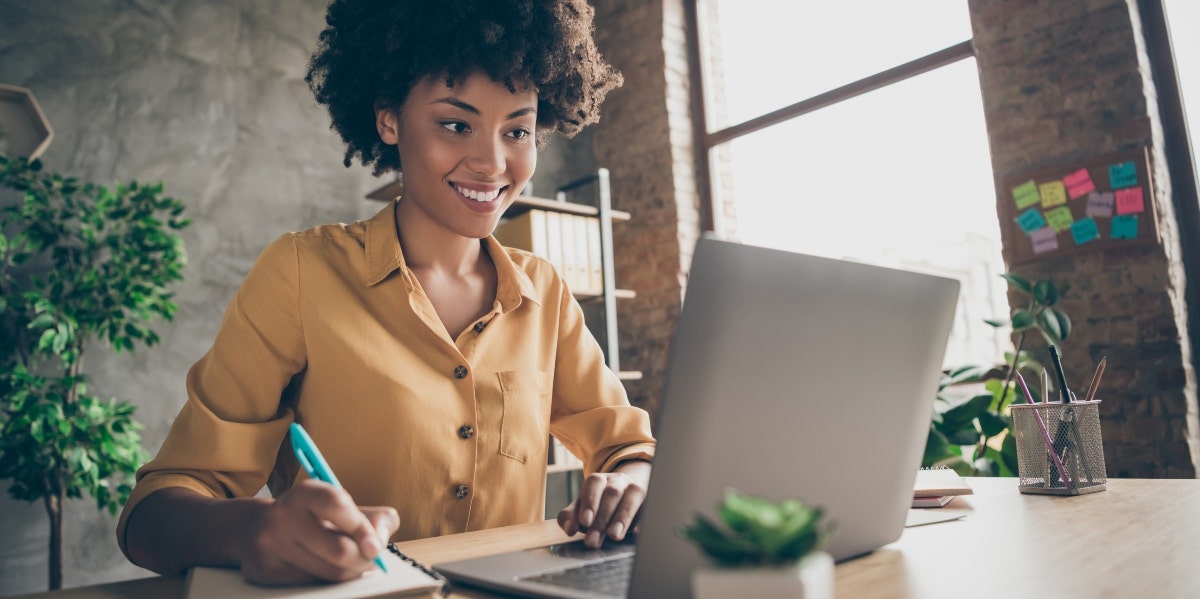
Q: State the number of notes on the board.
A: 11